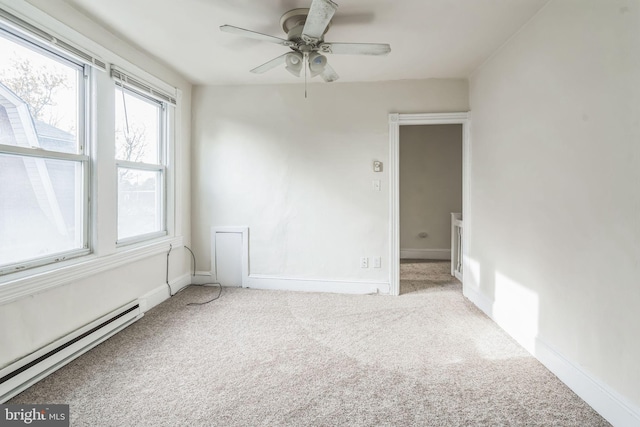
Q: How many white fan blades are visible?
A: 5